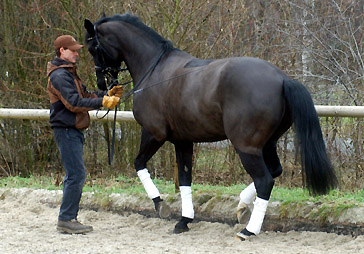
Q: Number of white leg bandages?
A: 4